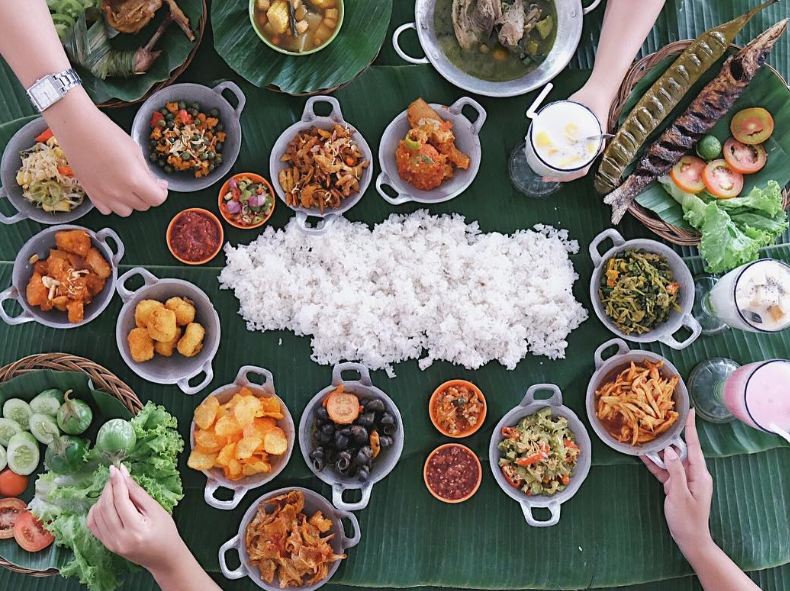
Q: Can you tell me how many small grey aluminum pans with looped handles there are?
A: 12